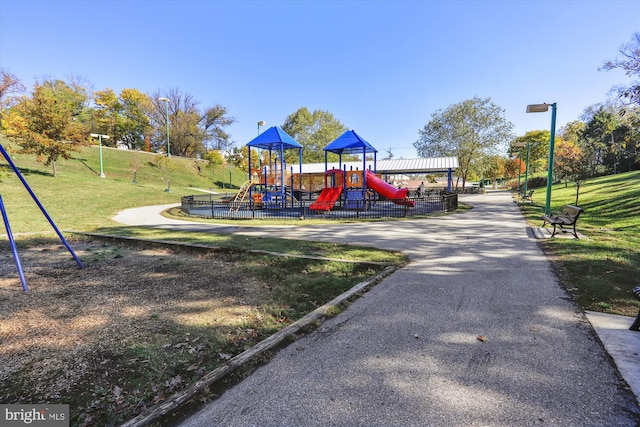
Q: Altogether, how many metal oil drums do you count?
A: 0